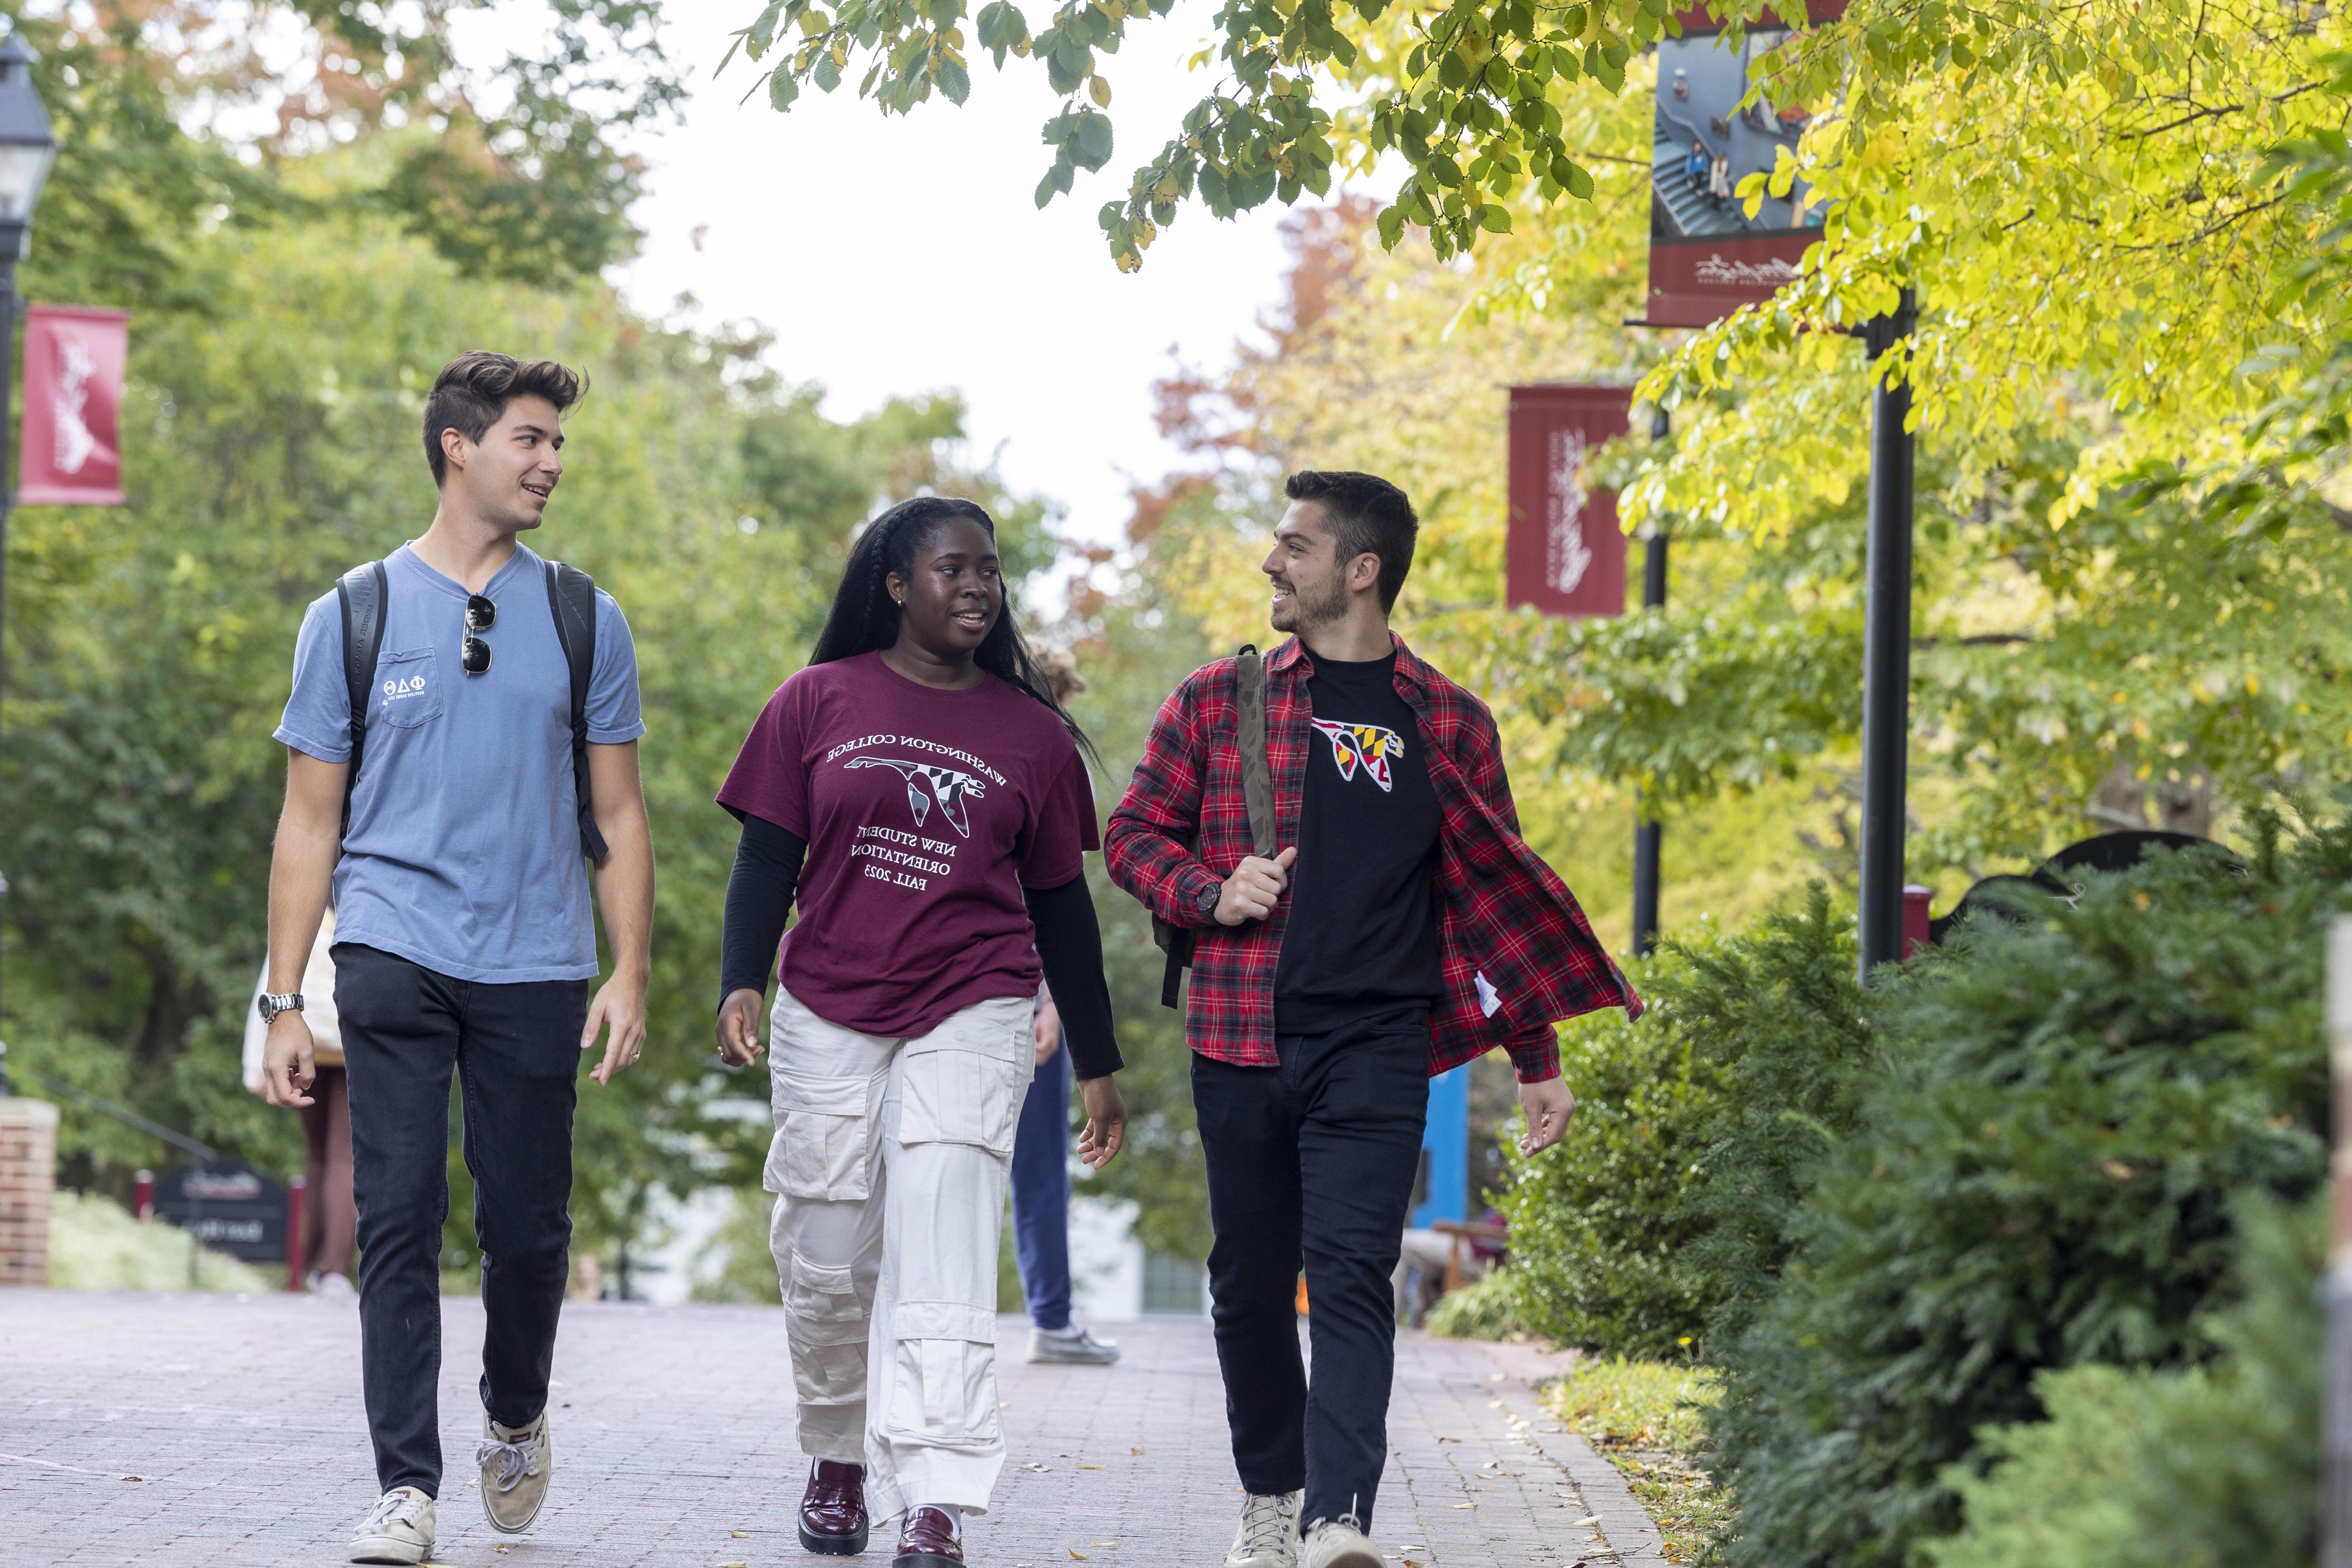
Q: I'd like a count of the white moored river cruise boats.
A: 0